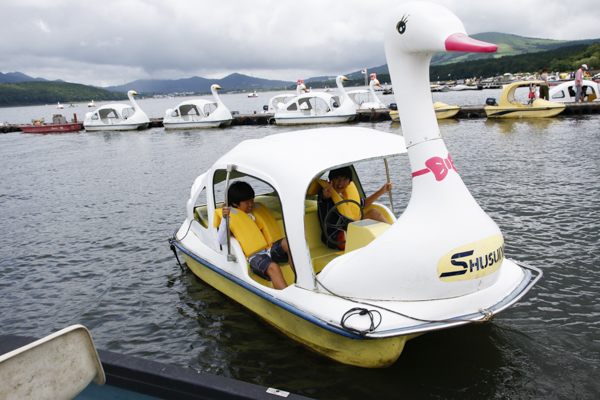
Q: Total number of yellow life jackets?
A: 2